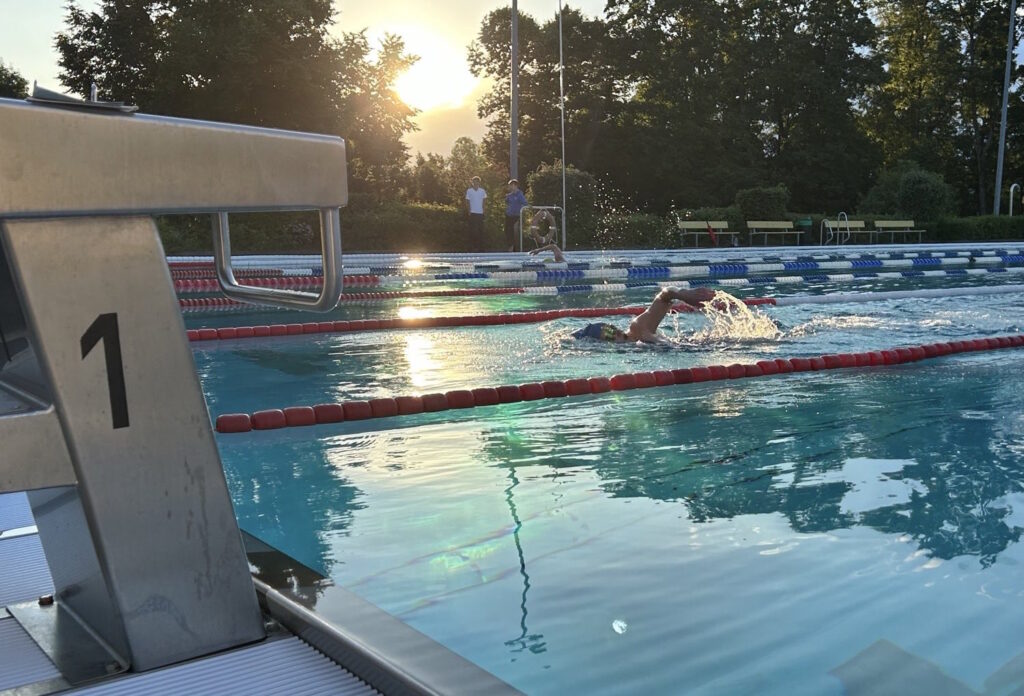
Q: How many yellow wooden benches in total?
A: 4